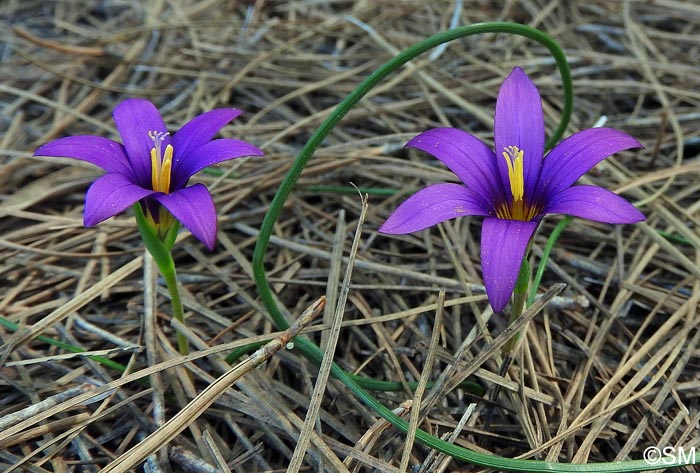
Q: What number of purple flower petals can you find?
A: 12